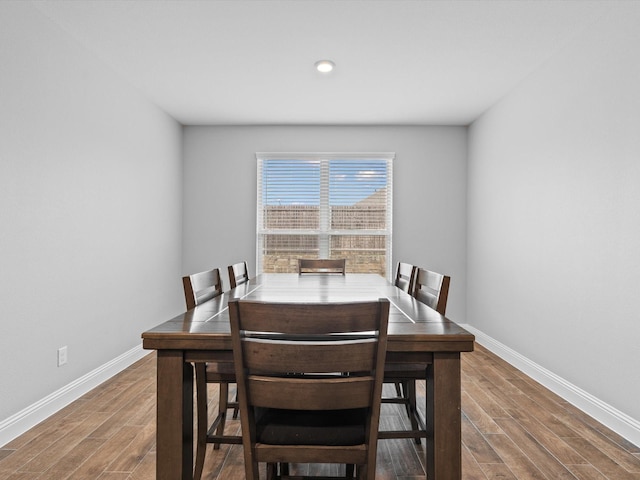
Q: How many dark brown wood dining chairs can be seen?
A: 6